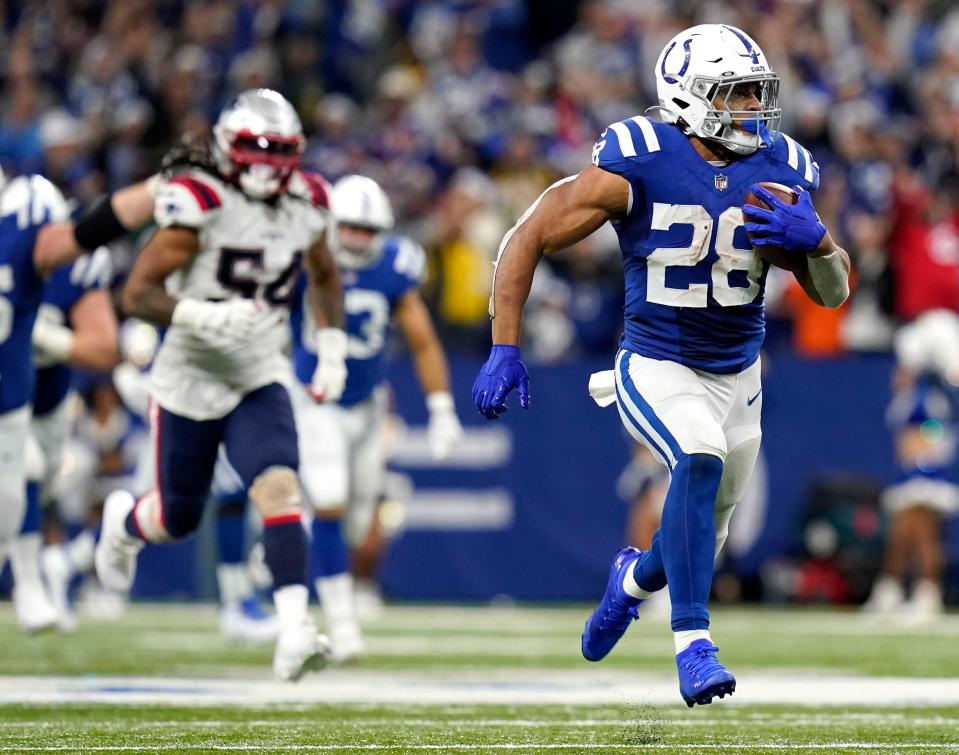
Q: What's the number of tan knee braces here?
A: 1